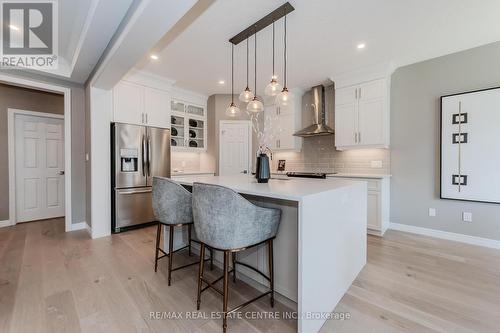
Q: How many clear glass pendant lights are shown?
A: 5